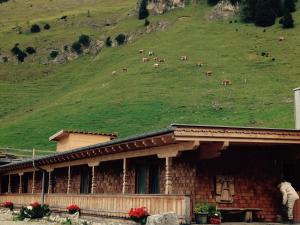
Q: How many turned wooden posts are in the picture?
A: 8